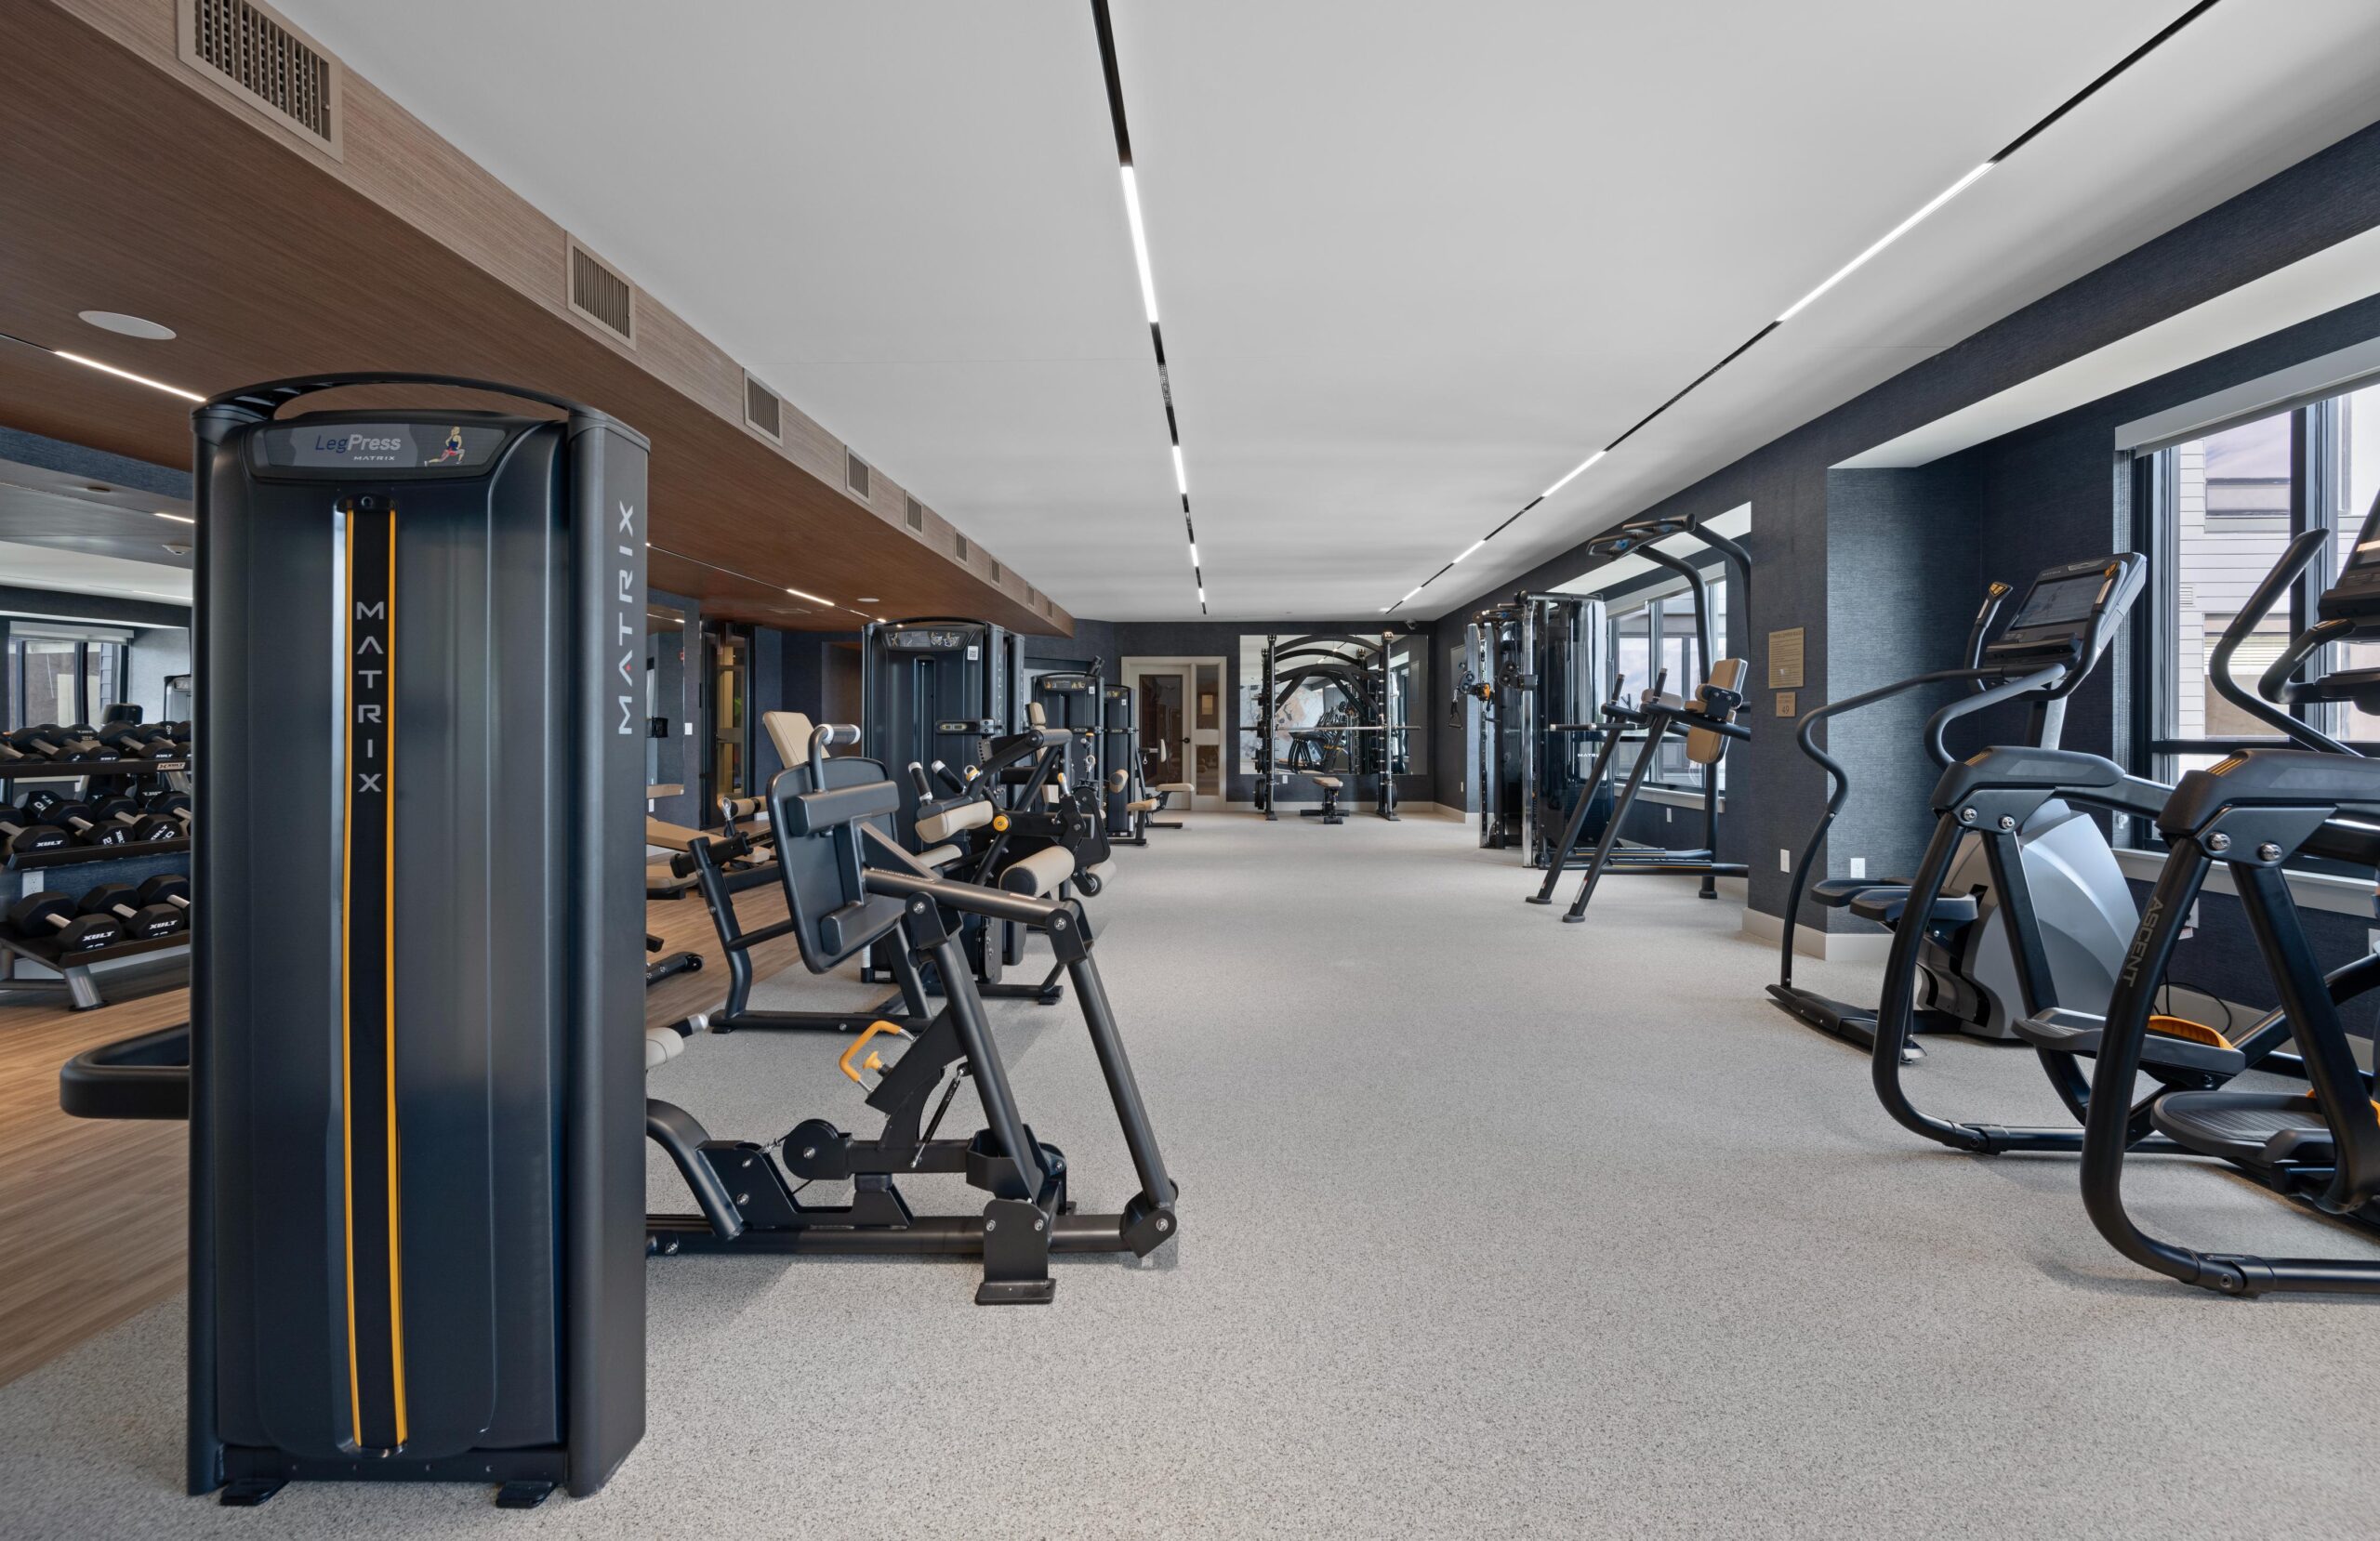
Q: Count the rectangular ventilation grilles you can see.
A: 9